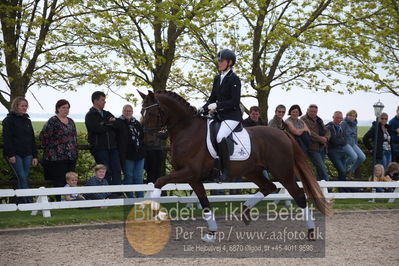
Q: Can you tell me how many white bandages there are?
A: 4